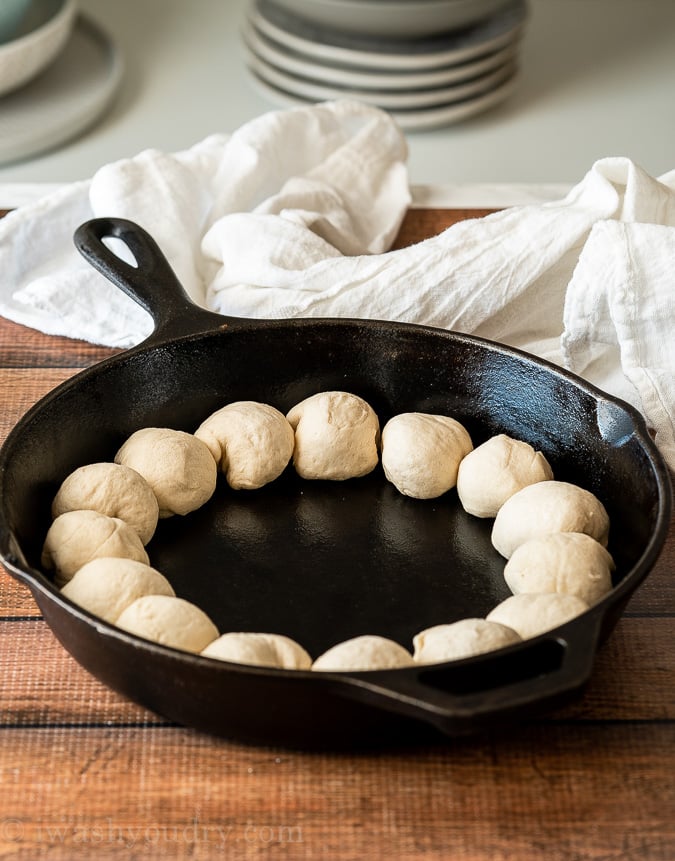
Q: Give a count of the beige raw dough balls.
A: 15